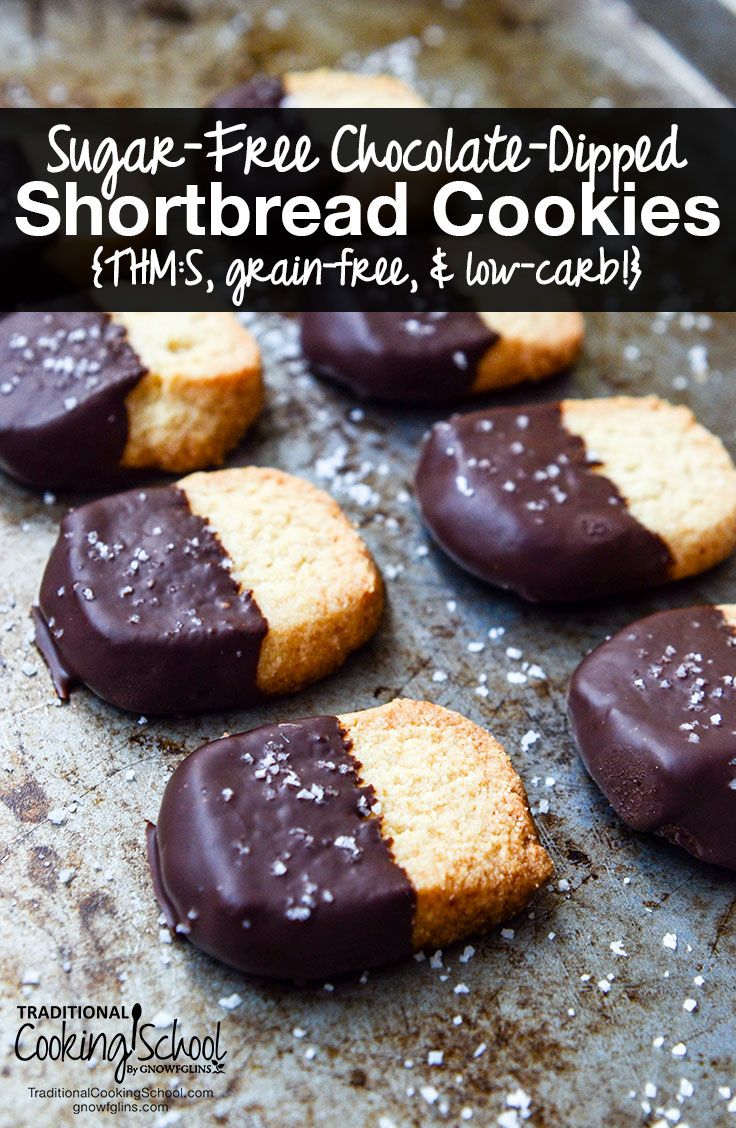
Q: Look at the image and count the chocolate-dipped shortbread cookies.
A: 7